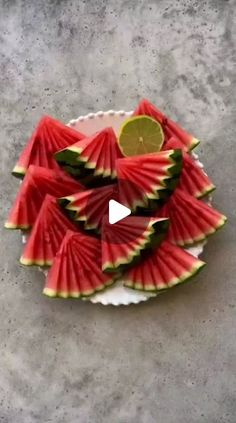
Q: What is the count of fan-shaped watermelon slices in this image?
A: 12